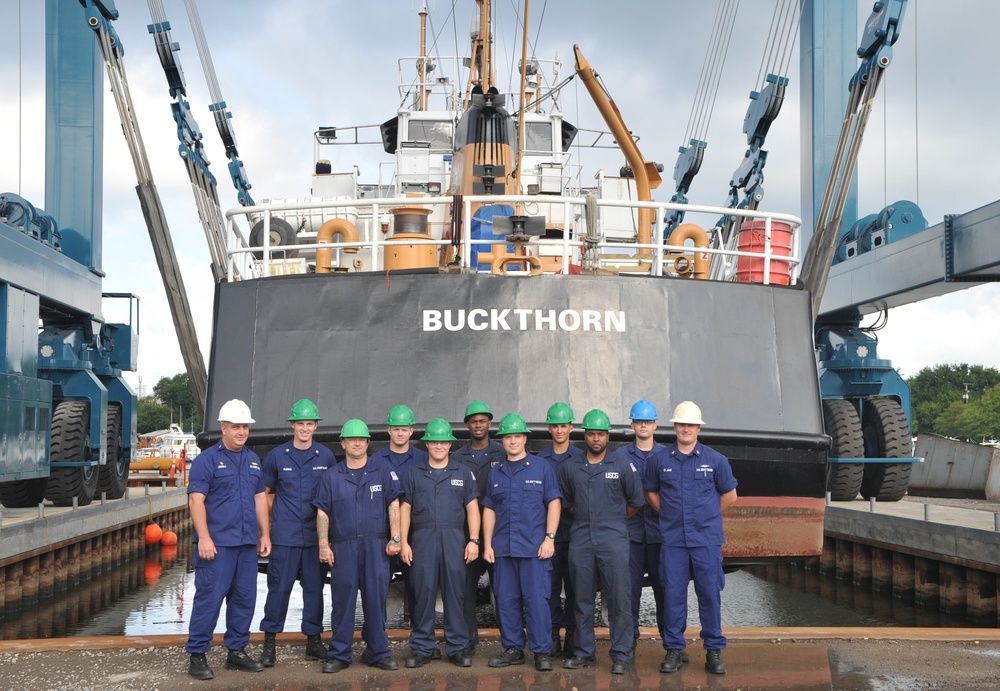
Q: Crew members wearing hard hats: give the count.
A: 11